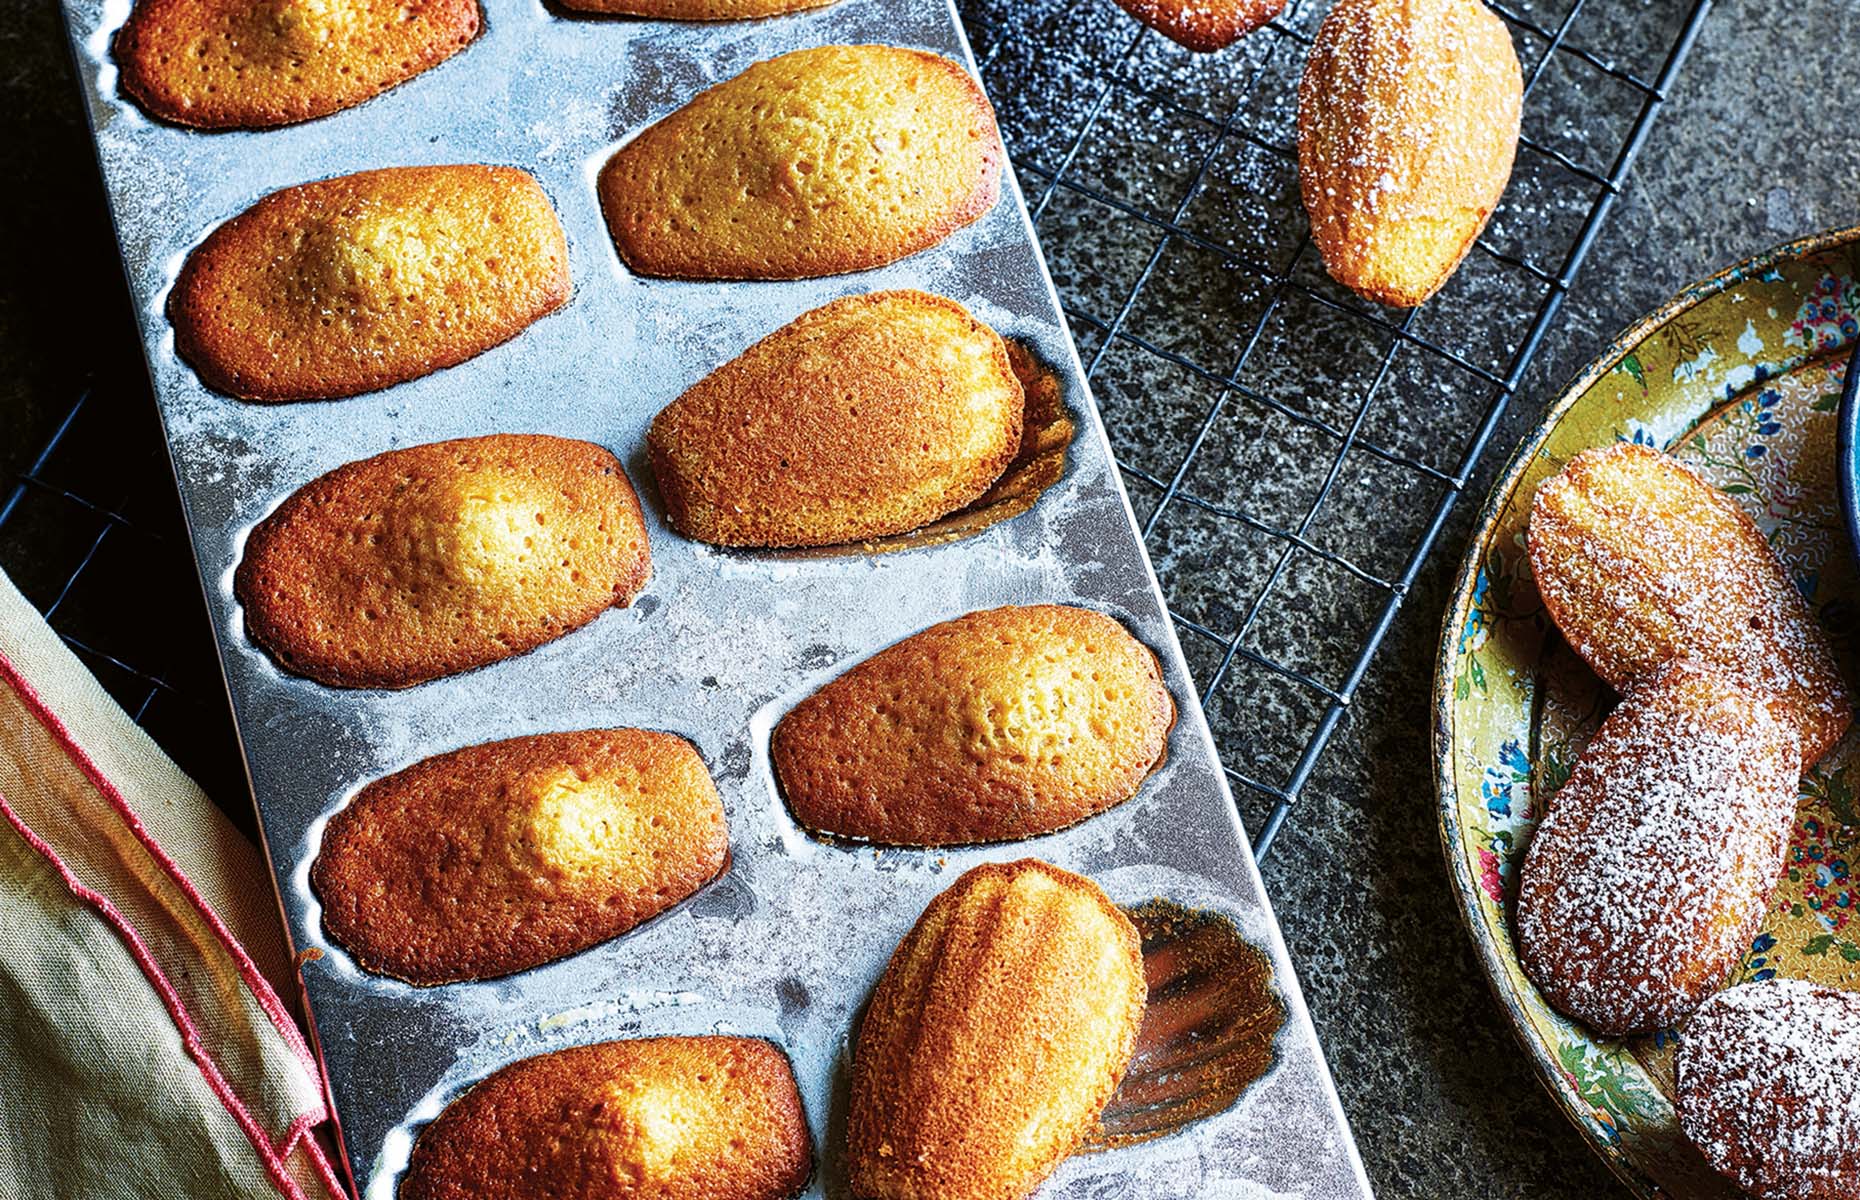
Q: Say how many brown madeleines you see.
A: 15